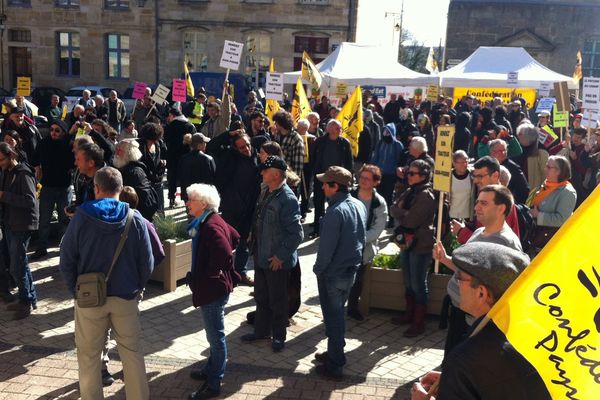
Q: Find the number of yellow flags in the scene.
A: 8